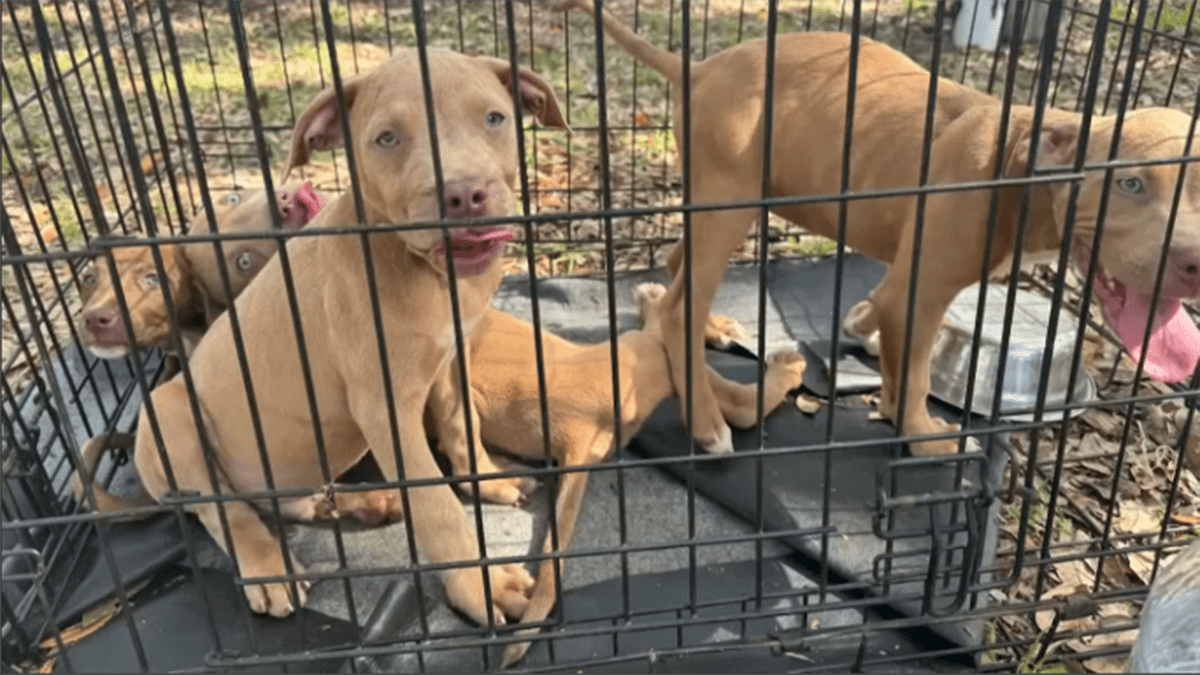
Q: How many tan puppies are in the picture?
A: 4